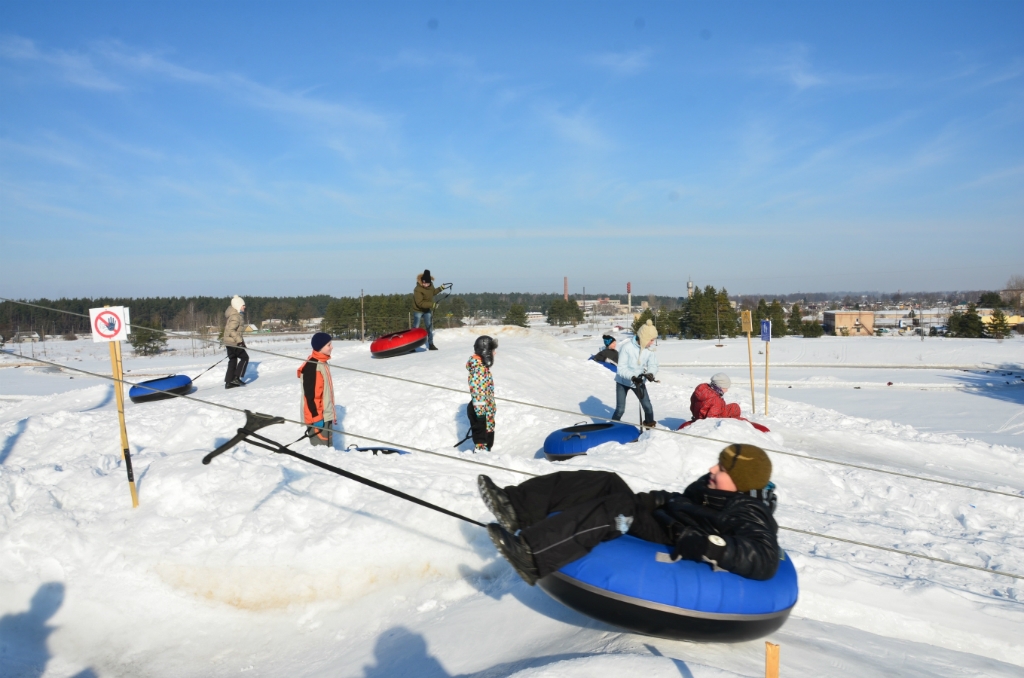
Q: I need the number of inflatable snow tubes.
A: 7